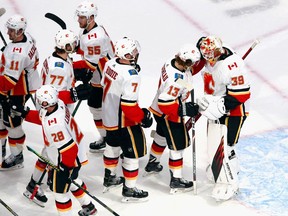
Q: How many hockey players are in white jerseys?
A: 7